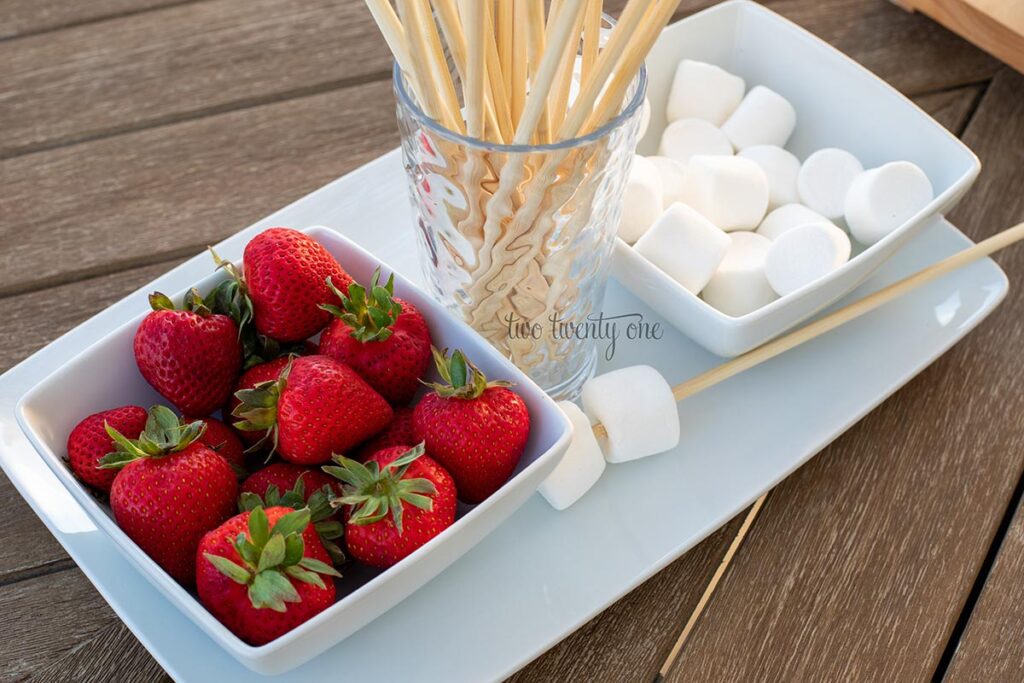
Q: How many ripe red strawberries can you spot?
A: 13